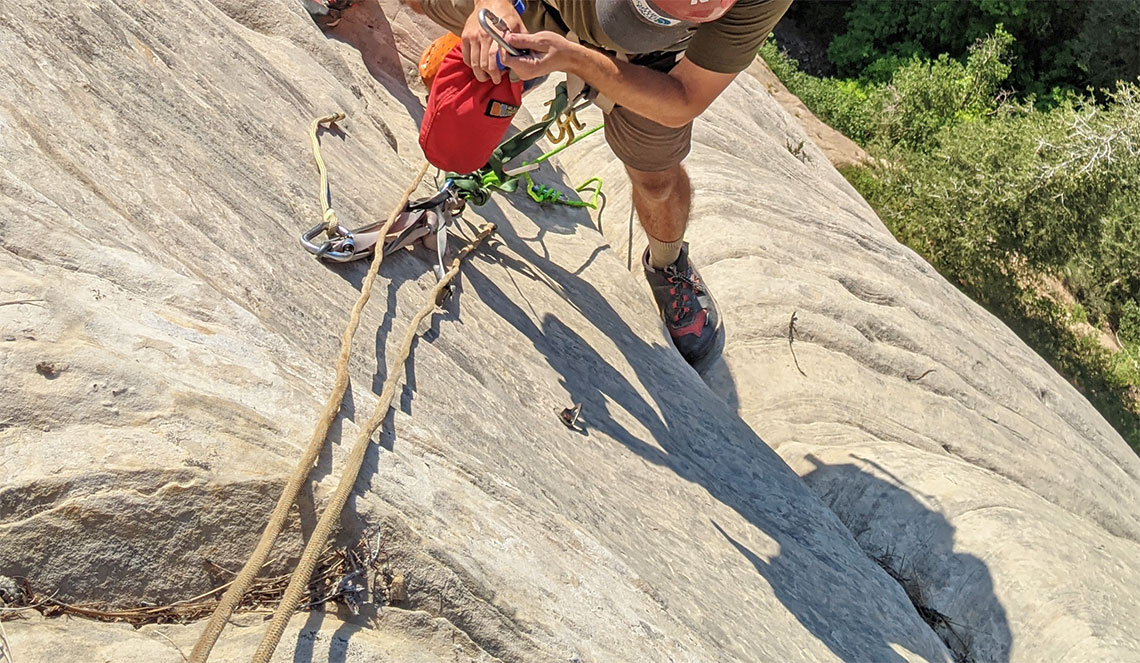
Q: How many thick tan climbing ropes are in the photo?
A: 2